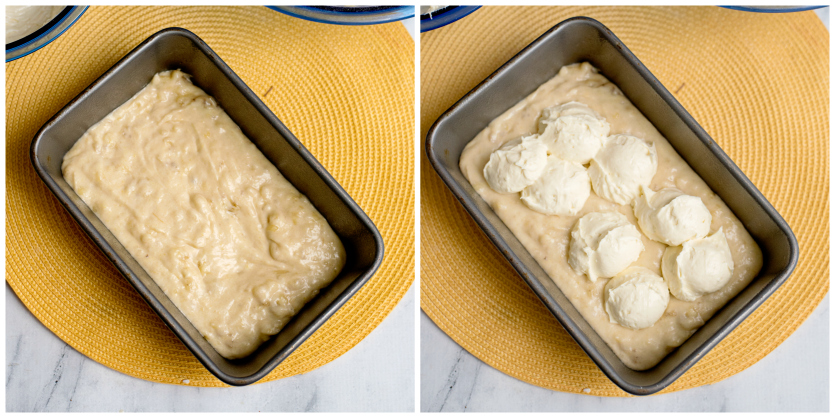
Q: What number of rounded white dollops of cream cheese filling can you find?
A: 8